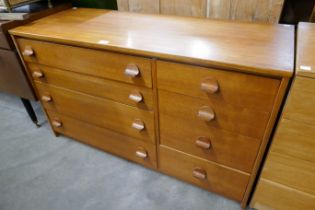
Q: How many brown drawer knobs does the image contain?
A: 12